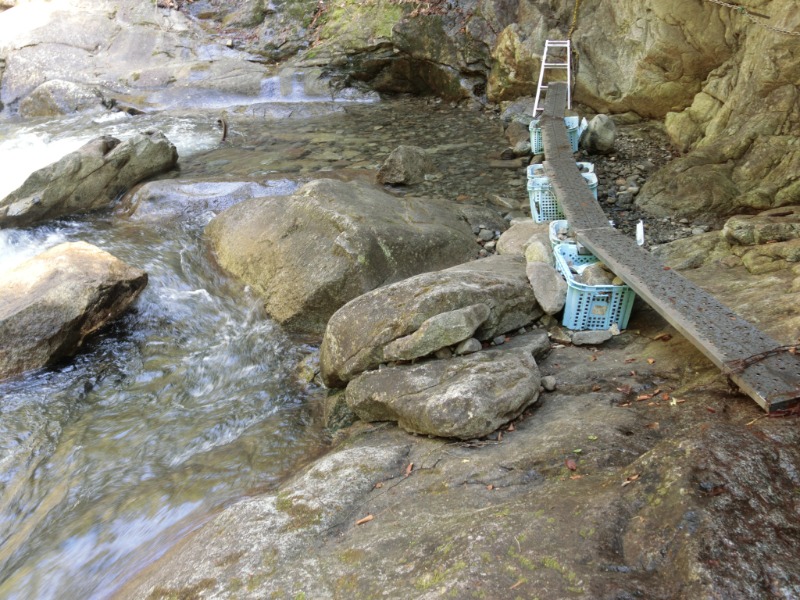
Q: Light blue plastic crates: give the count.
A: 5